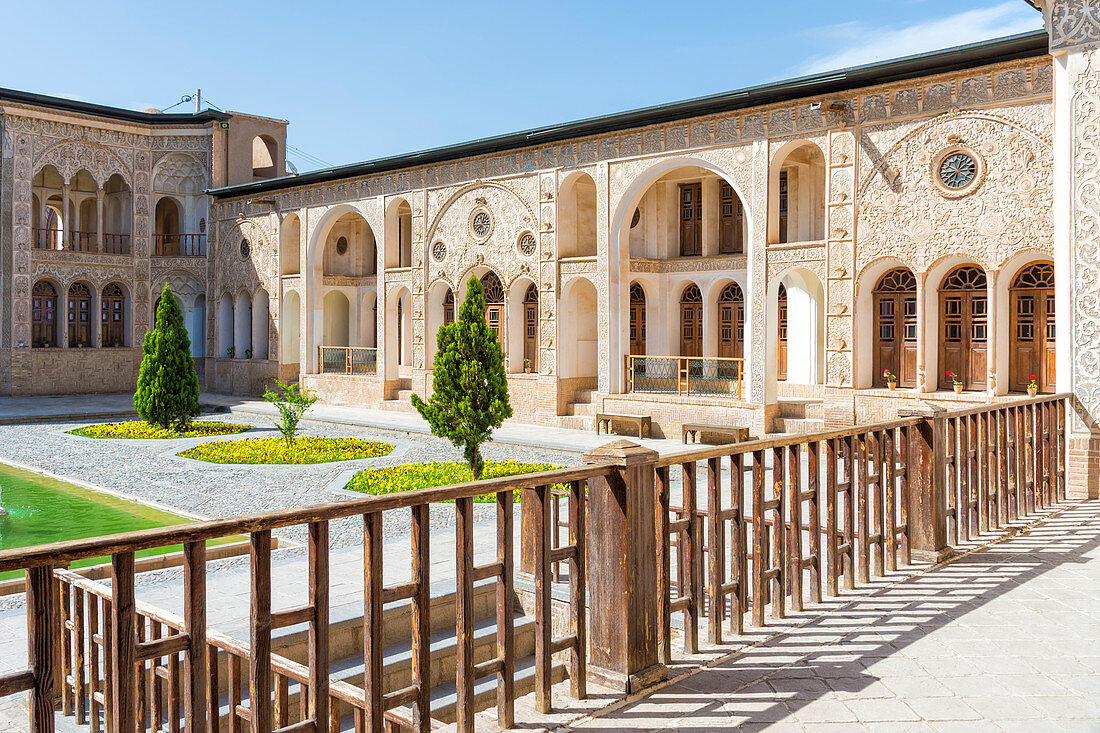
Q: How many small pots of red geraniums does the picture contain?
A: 3